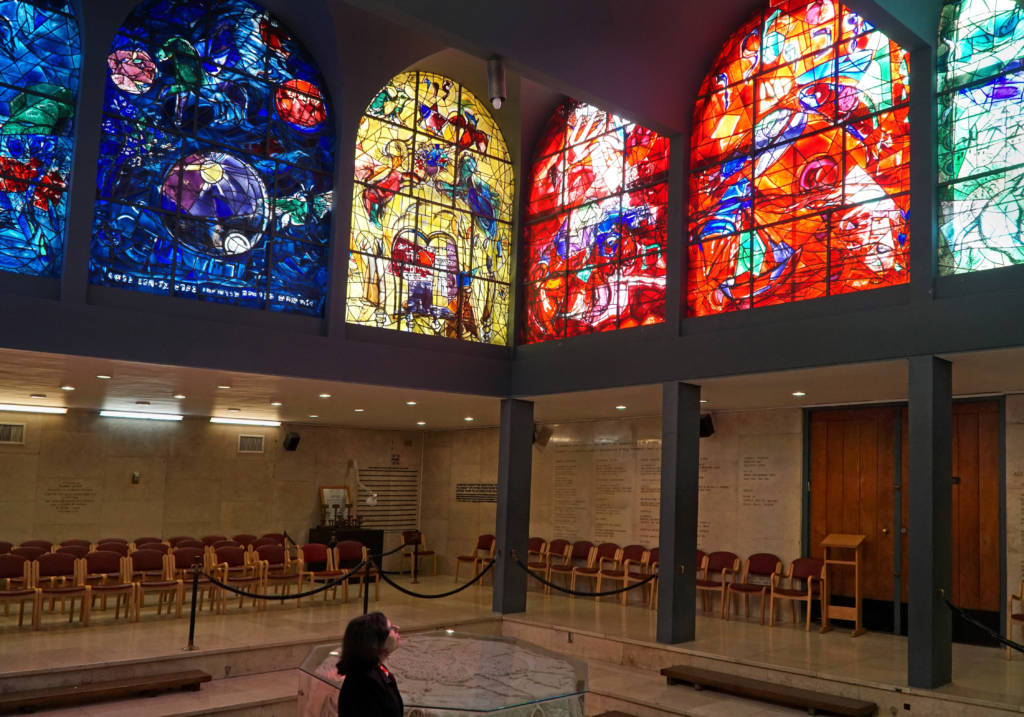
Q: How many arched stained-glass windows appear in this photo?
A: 6